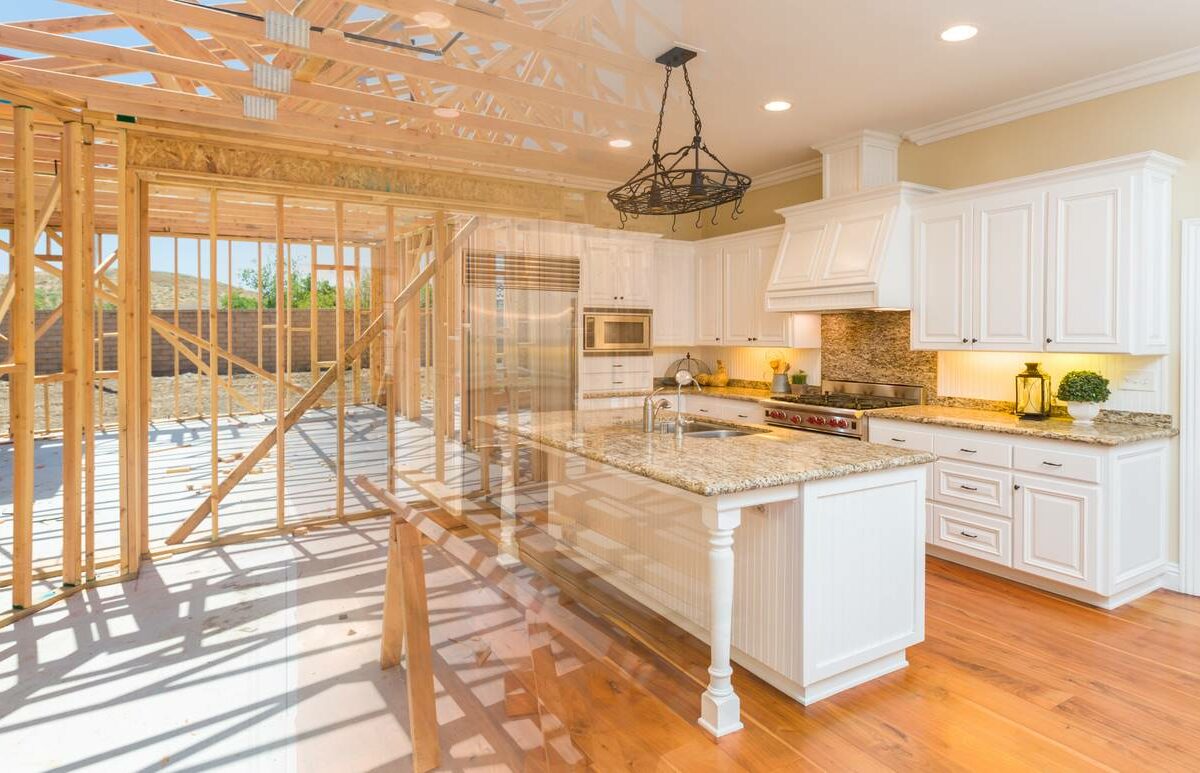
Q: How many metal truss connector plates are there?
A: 3